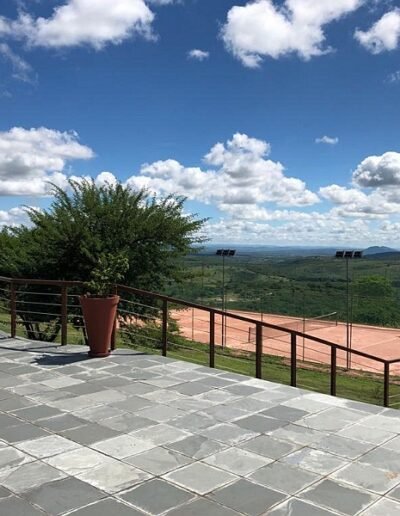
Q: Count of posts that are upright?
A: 9